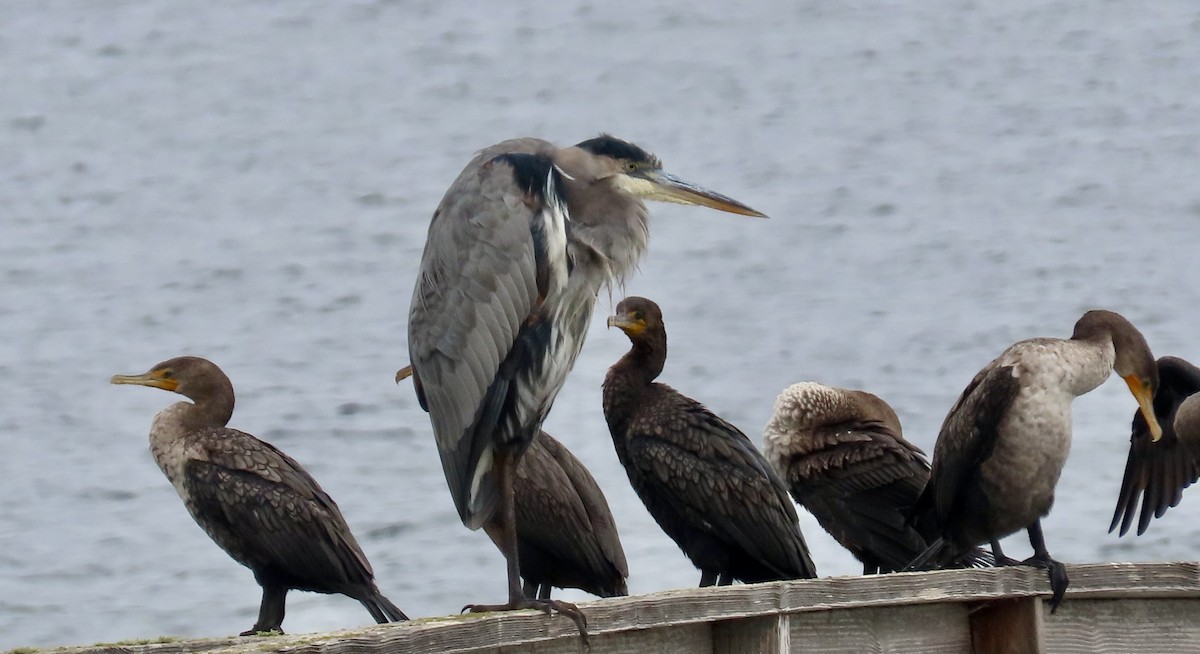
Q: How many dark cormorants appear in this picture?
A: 6